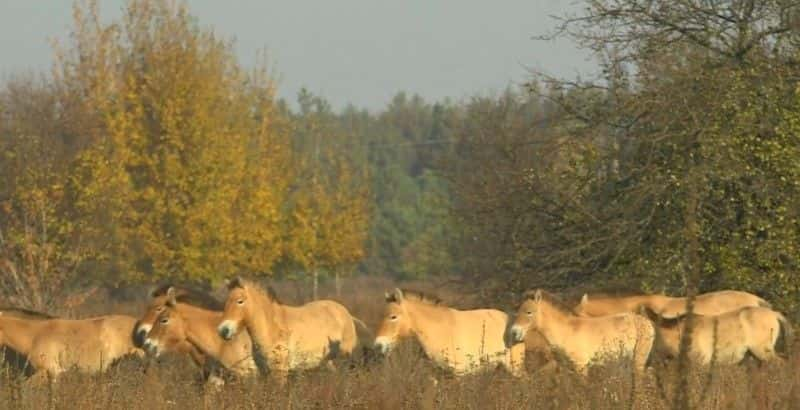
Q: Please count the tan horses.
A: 8